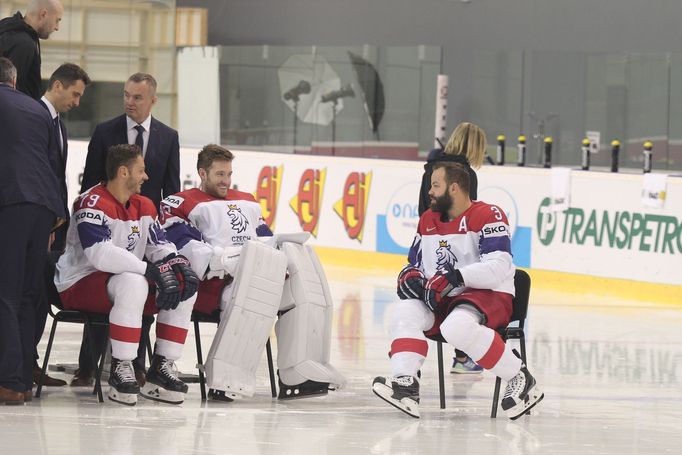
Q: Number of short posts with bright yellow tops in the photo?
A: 6